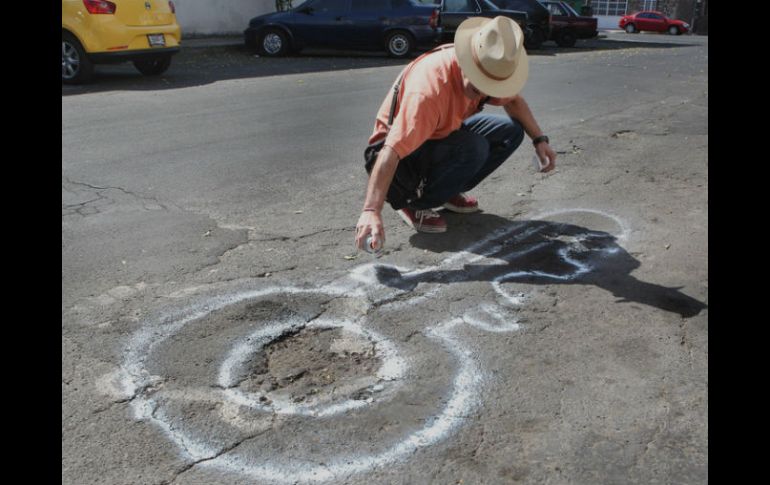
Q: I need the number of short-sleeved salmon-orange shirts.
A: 1